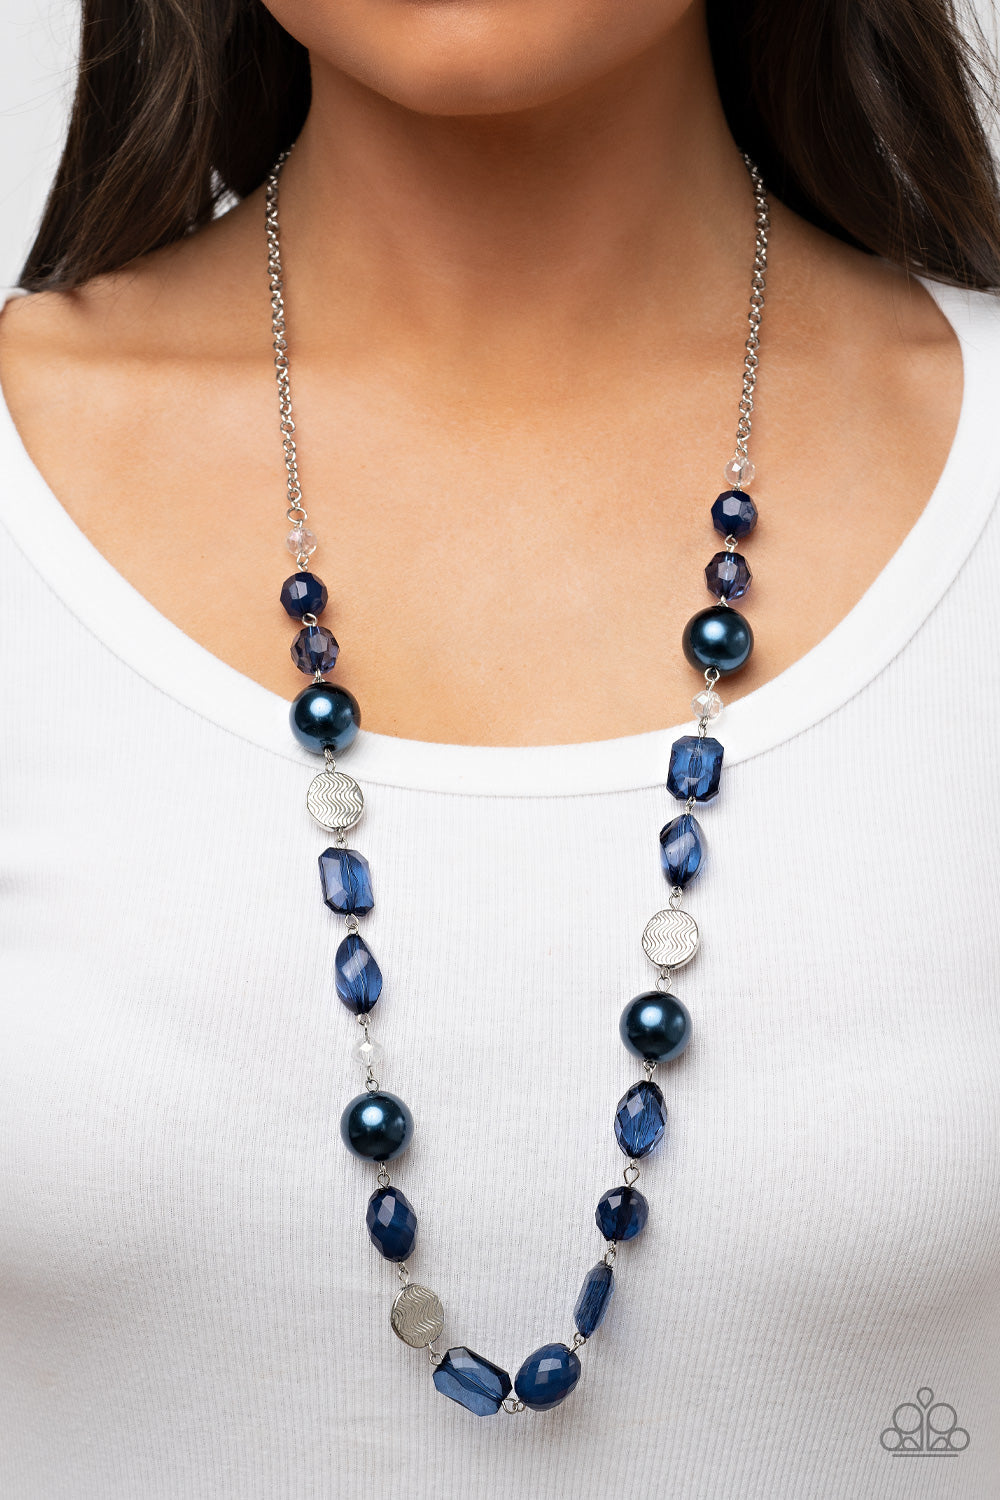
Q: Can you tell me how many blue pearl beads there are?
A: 4